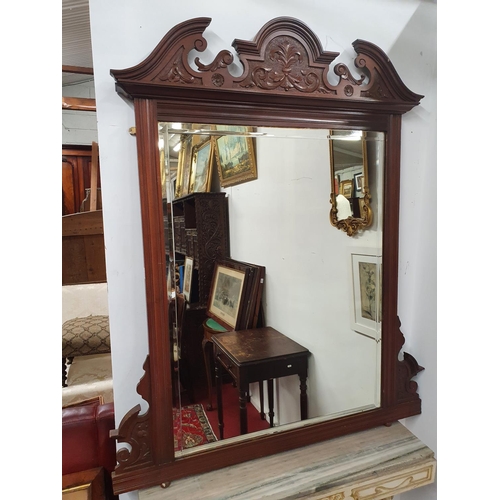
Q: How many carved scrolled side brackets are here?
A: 2